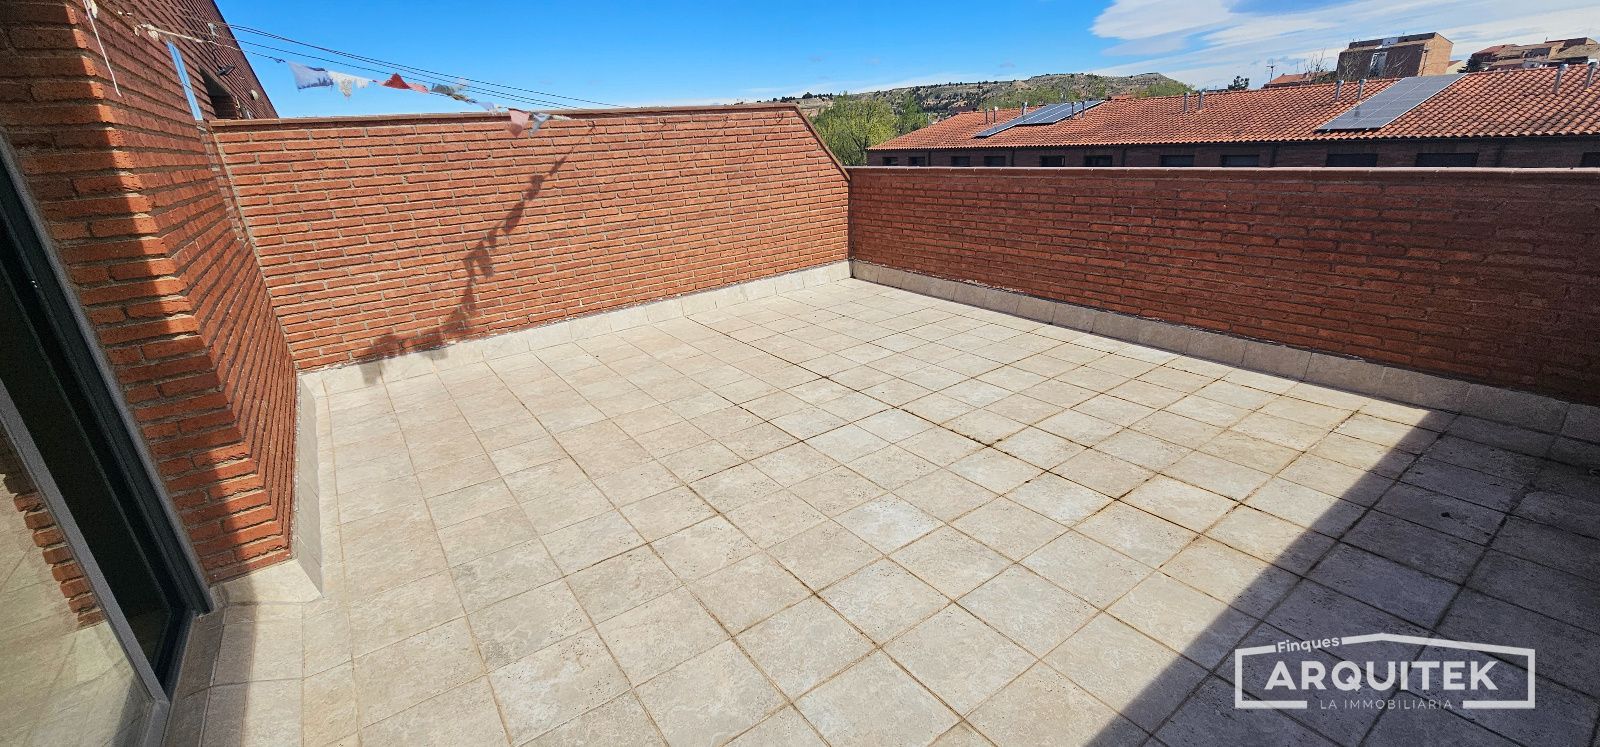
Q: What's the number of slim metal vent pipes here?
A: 11